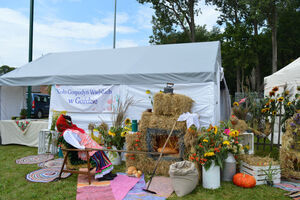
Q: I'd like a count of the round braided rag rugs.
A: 3